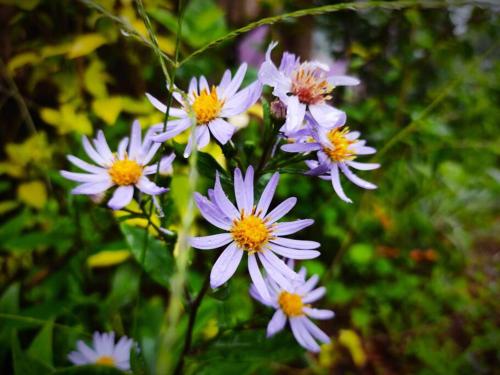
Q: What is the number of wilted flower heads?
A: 1